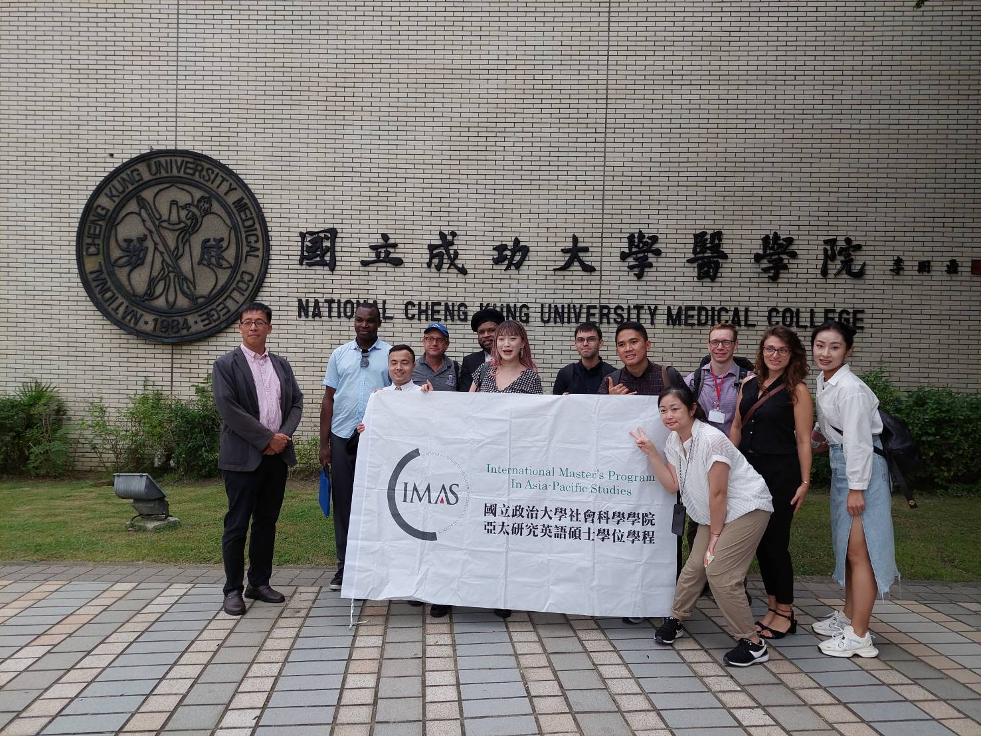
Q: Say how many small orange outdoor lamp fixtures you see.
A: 0